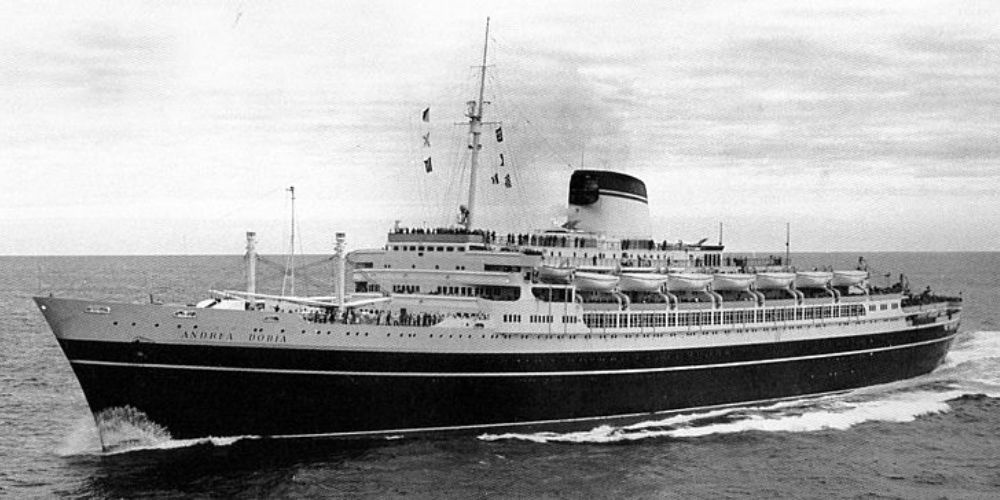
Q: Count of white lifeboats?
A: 8